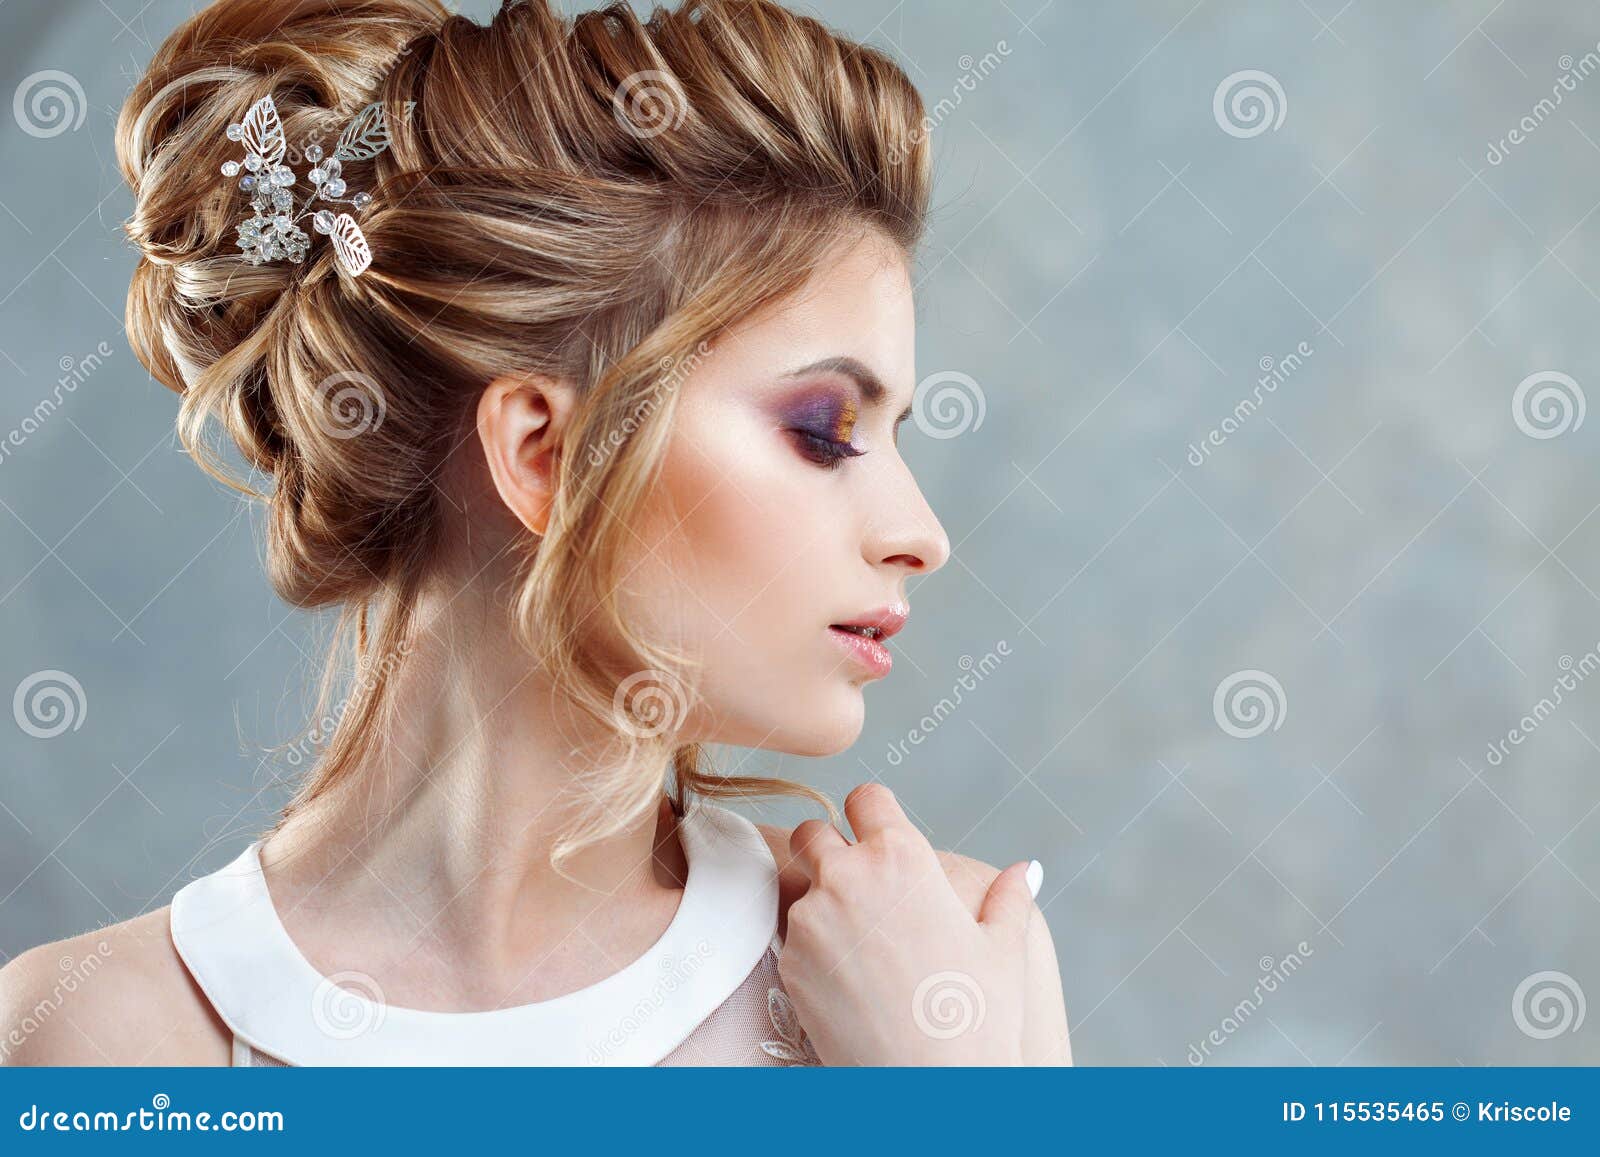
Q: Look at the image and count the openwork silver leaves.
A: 3